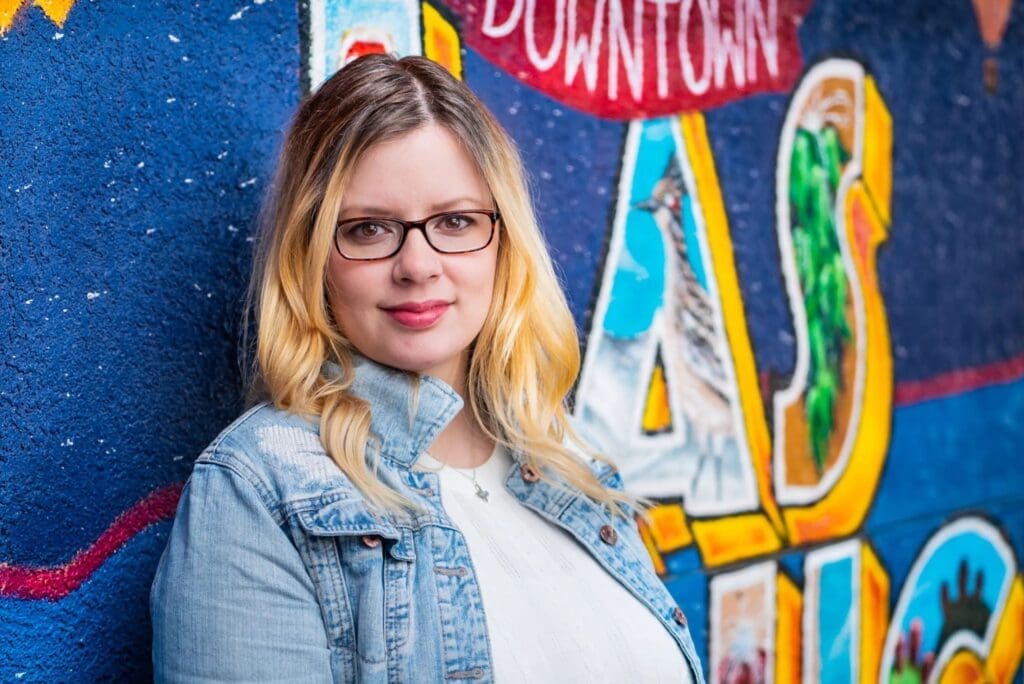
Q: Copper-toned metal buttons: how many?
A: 4